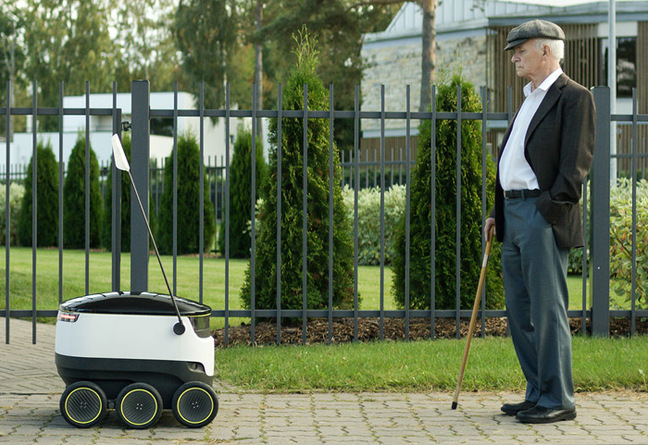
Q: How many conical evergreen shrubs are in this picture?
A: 7